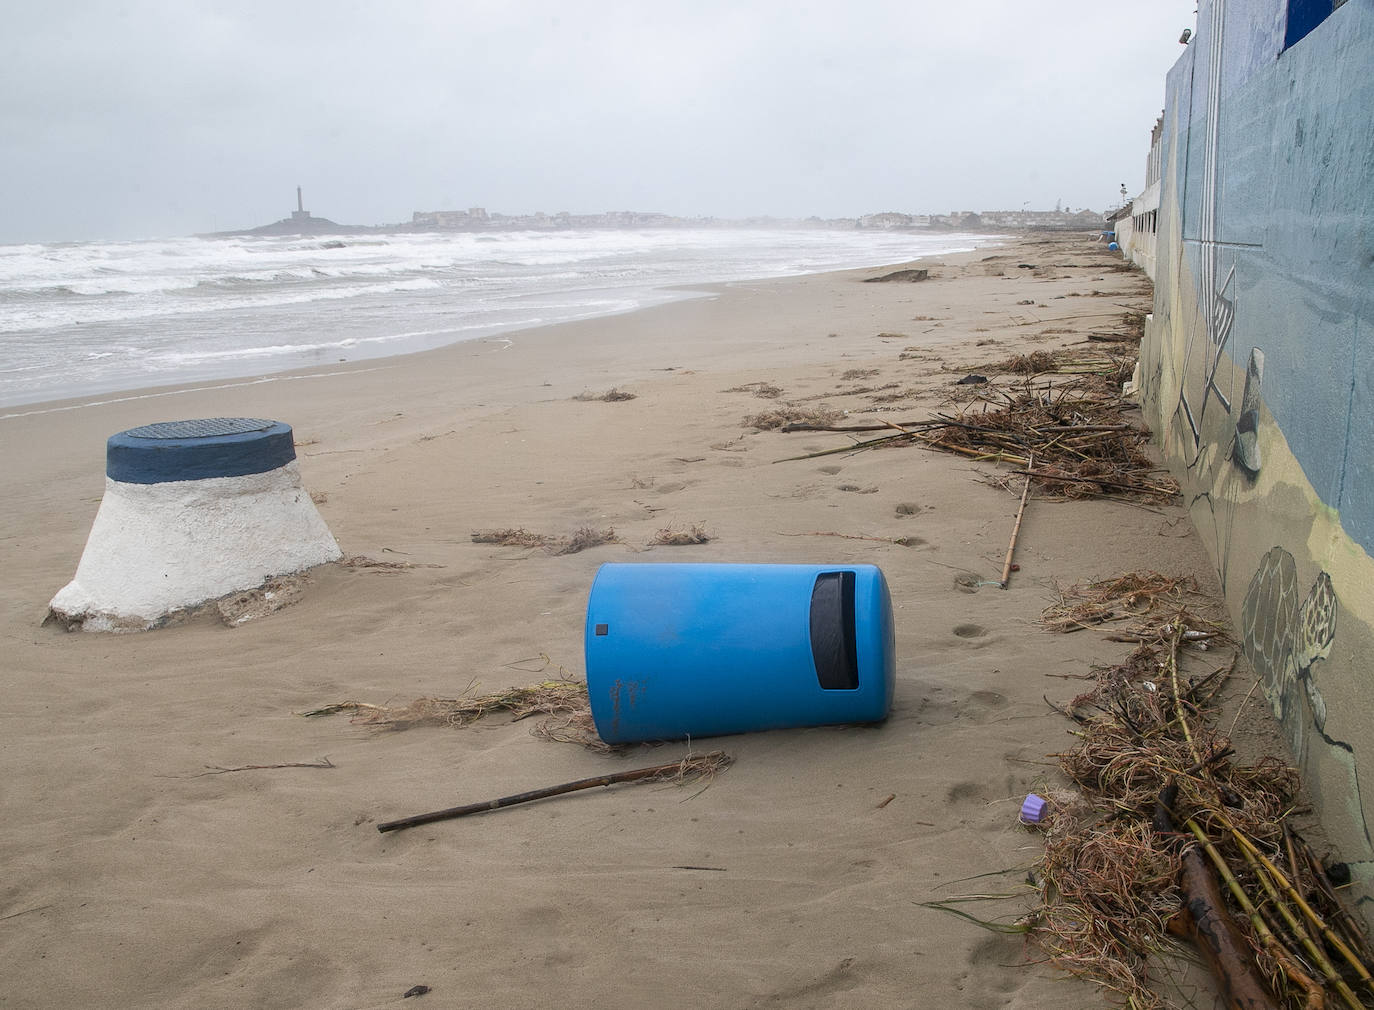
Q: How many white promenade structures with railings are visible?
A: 1